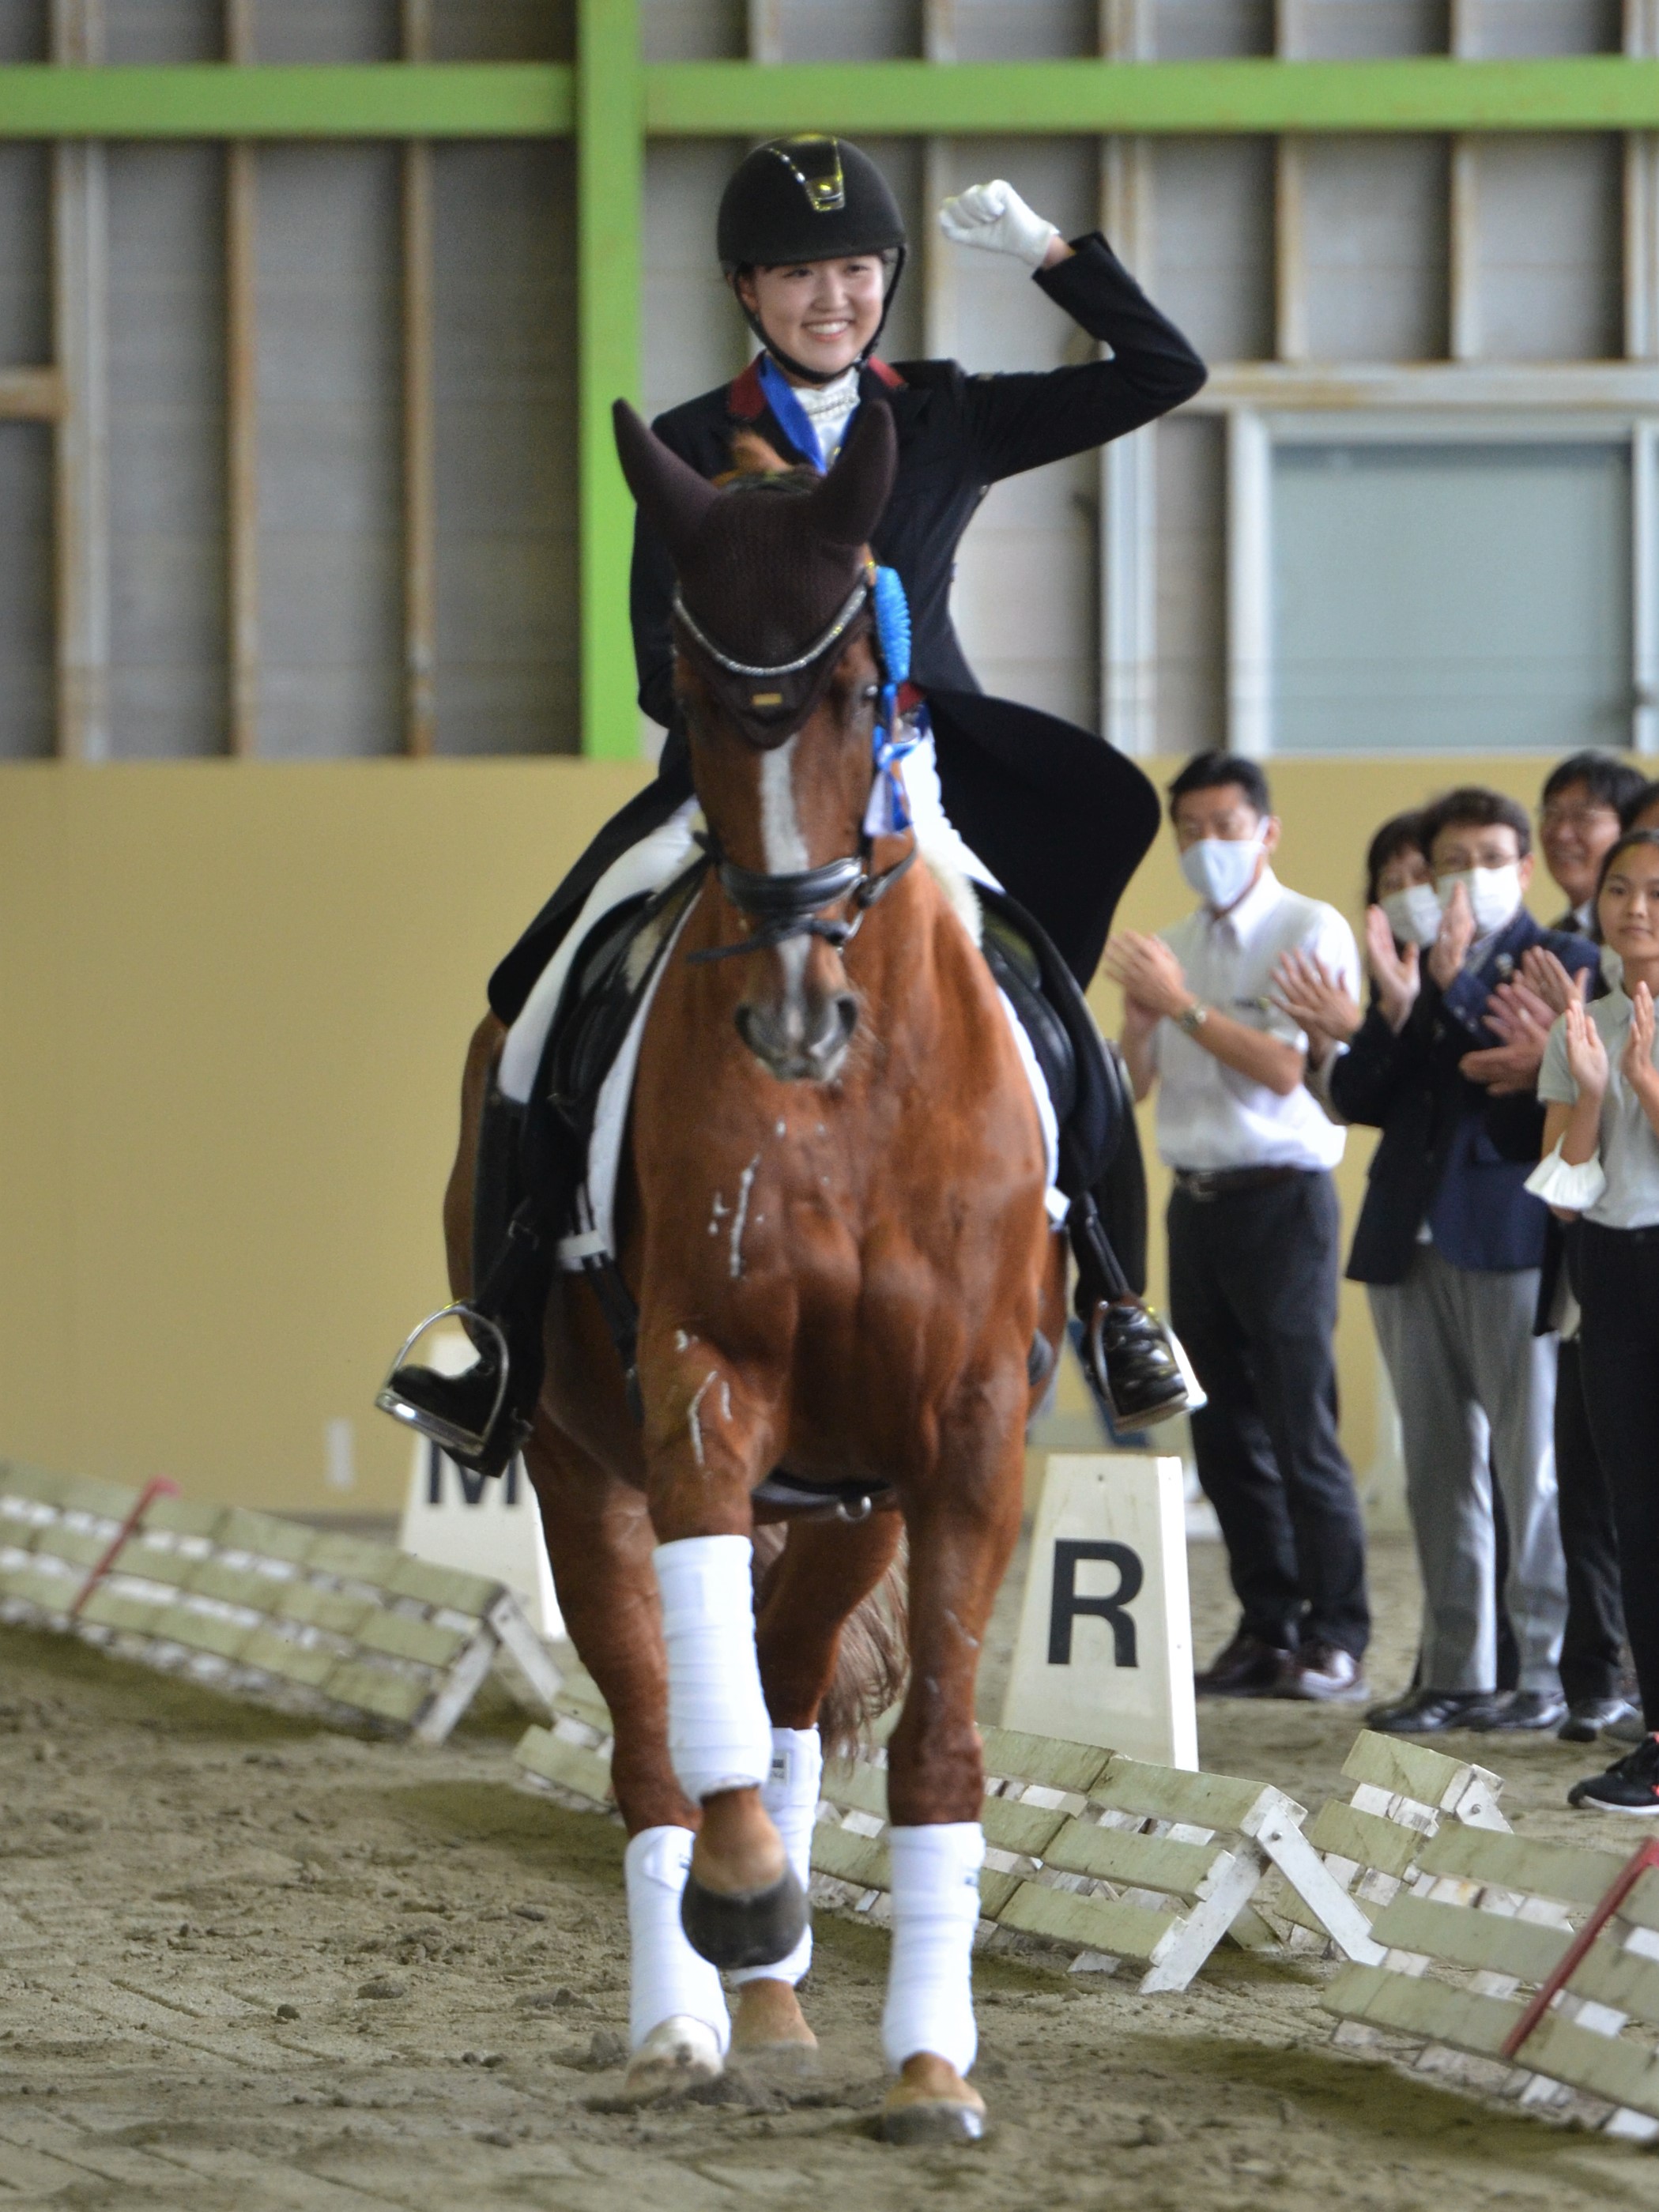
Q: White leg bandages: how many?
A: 4